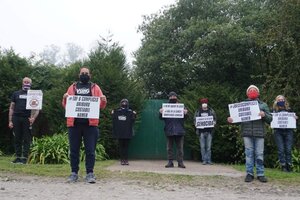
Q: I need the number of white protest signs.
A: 6